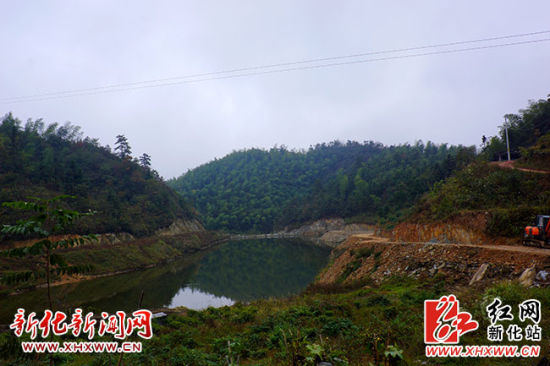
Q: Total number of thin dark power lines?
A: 2